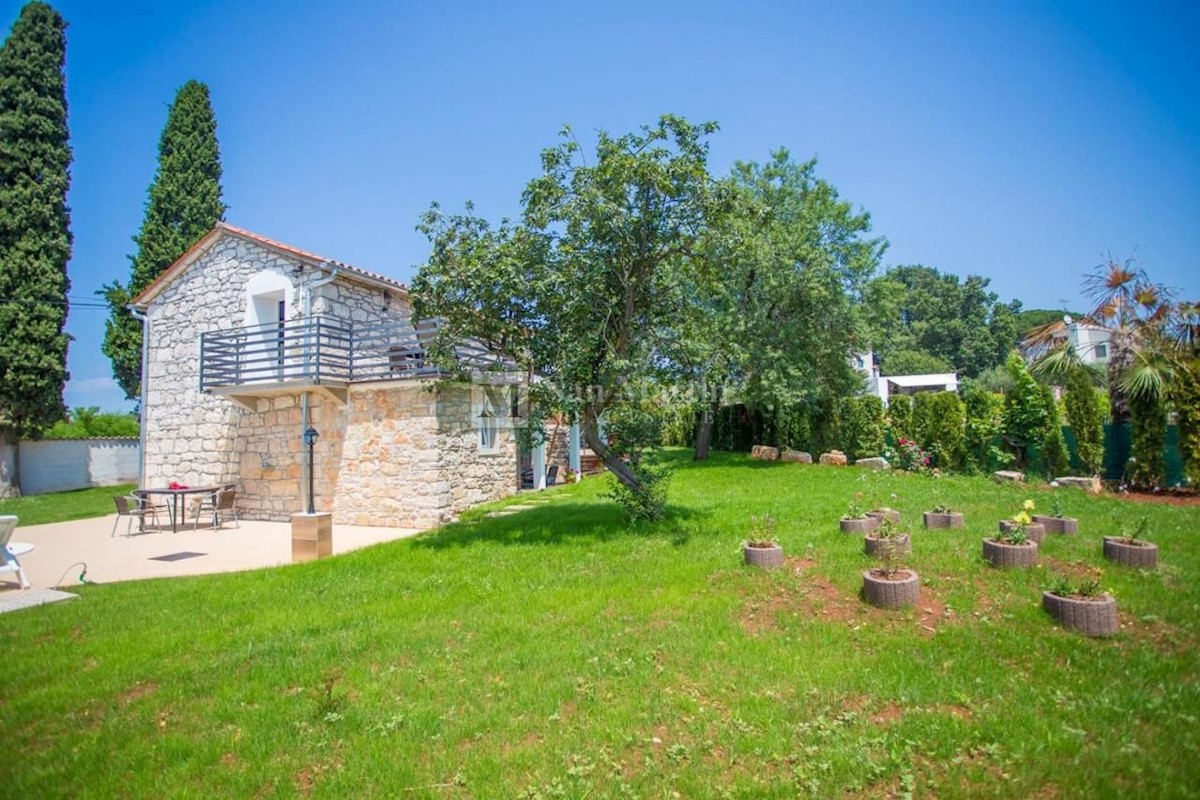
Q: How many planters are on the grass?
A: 11